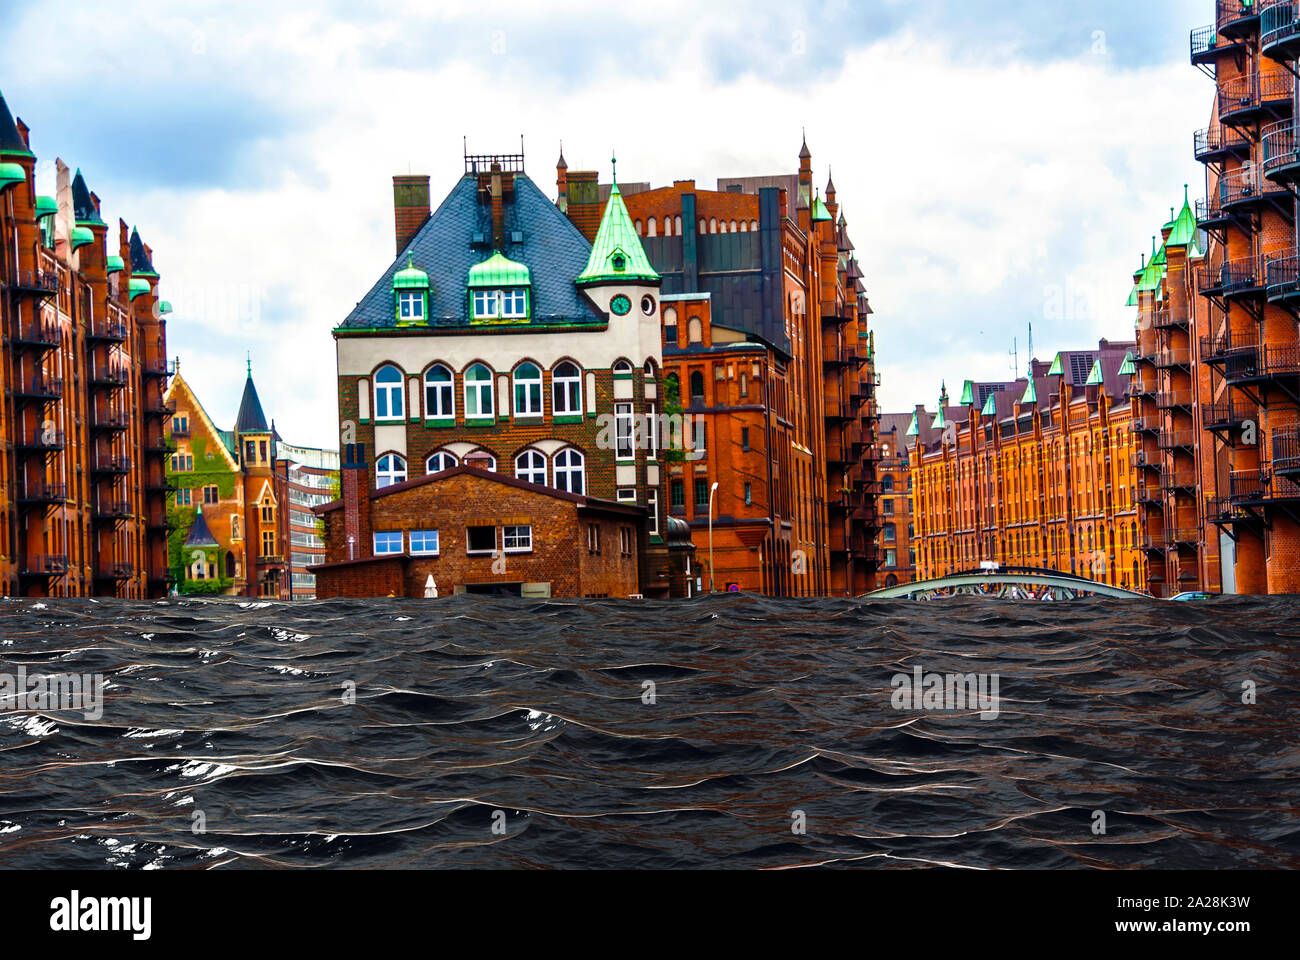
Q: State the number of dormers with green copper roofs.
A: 2